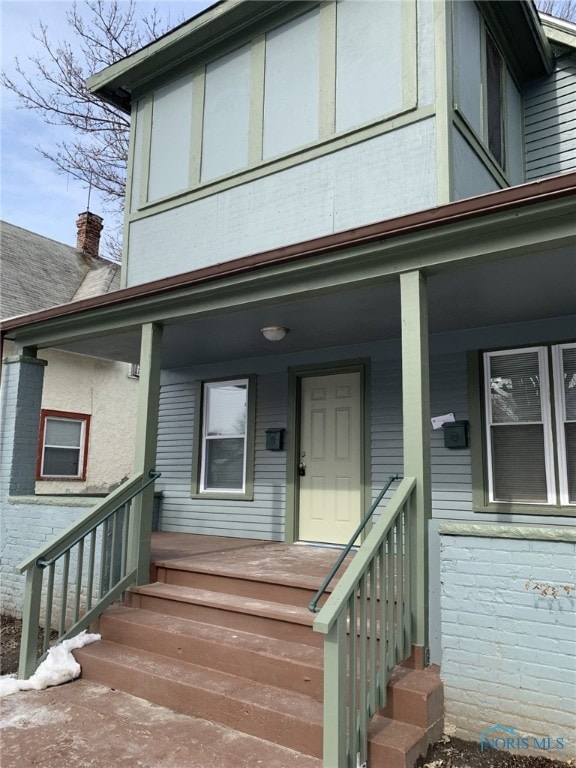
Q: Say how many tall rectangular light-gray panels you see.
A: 4